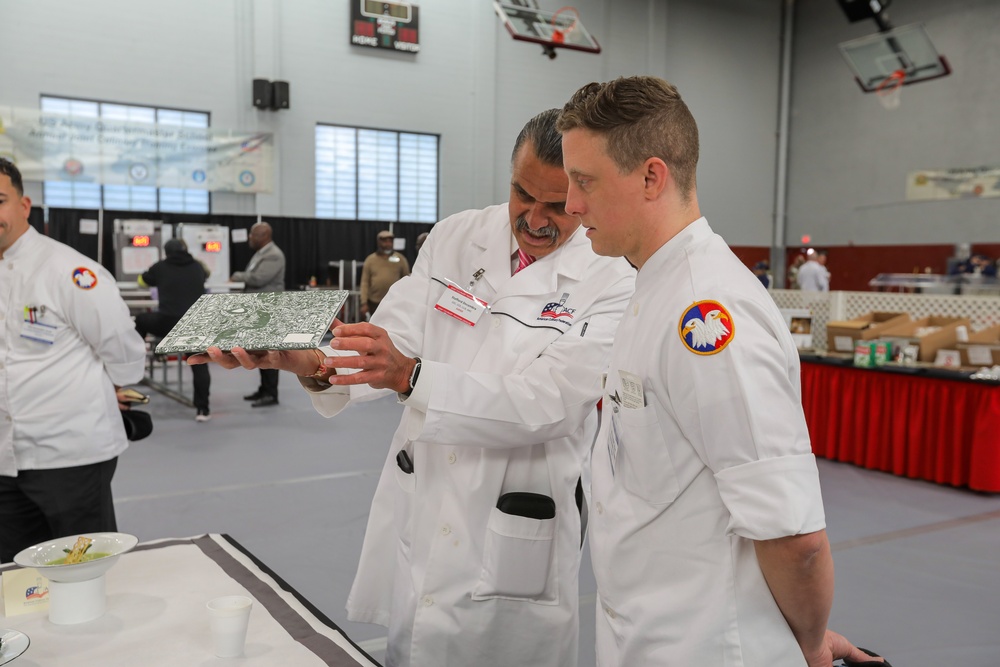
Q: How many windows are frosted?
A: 2